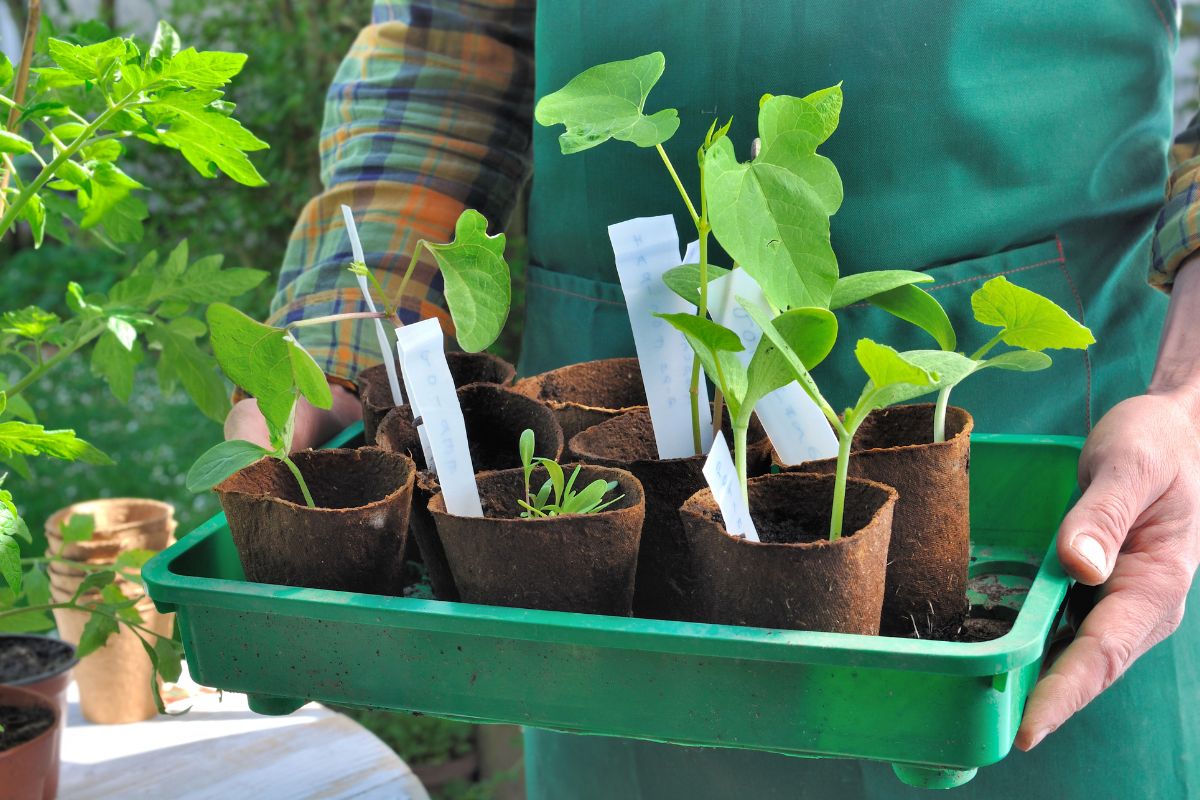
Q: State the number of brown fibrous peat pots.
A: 8